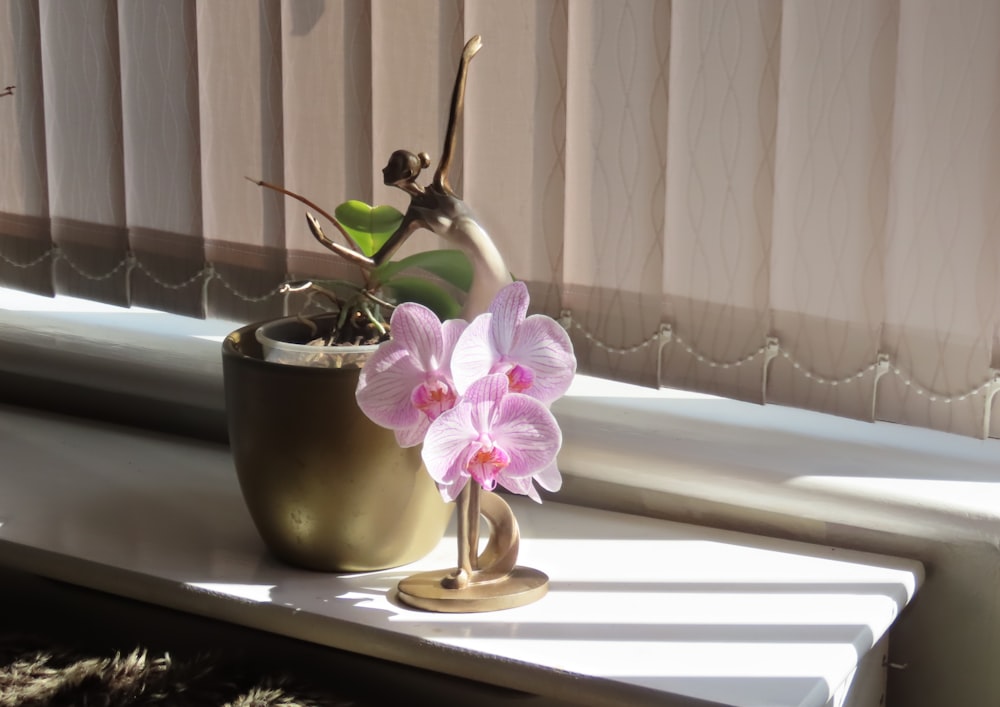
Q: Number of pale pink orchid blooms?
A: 3